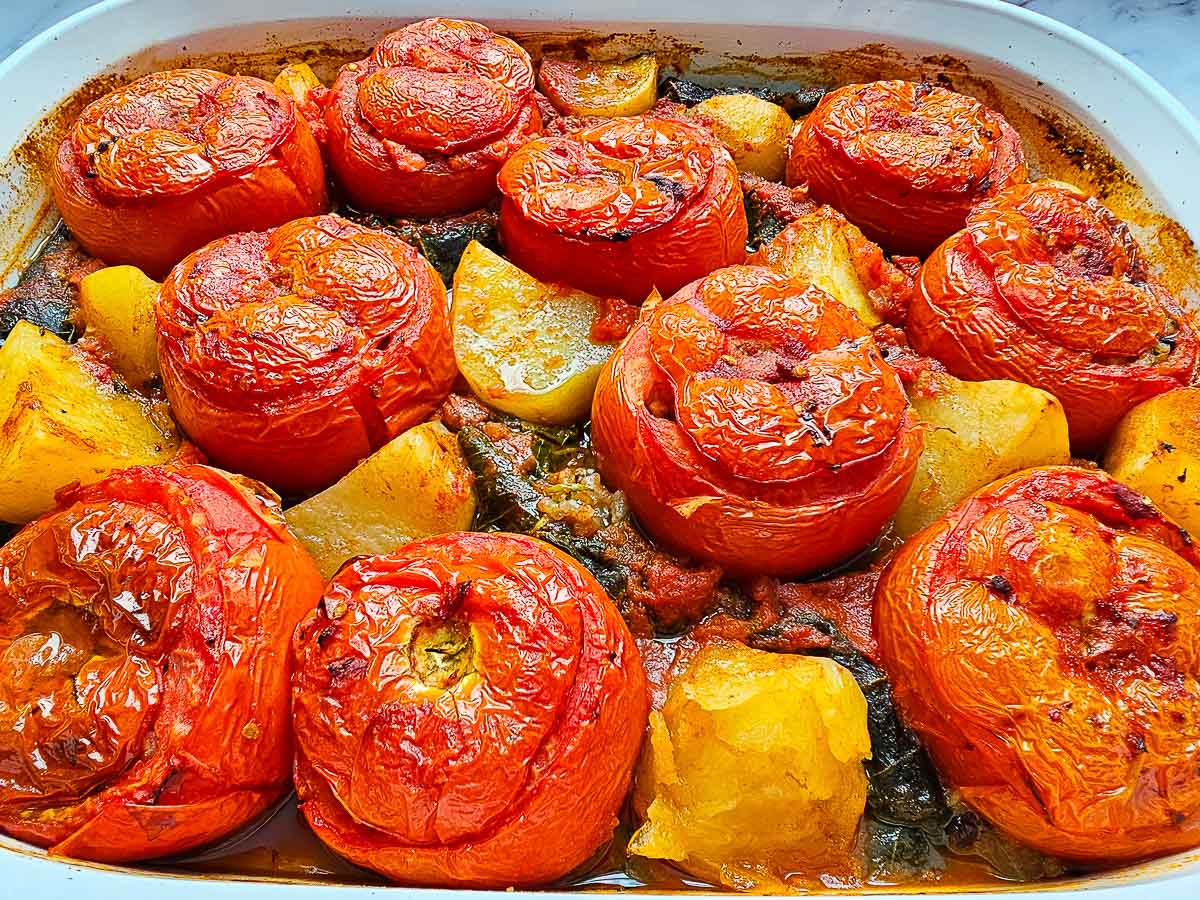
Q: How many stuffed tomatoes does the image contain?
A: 10